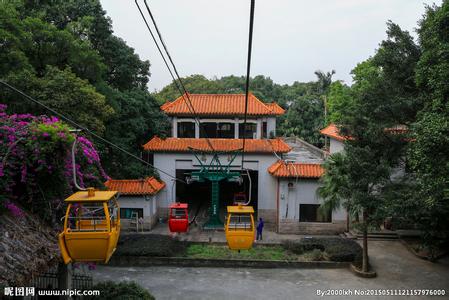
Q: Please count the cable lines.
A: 4